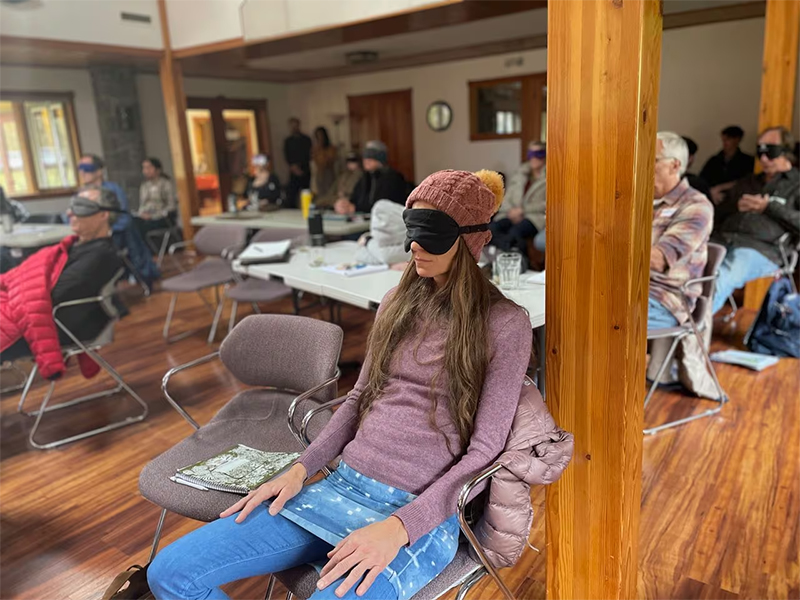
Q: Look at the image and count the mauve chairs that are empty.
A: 3